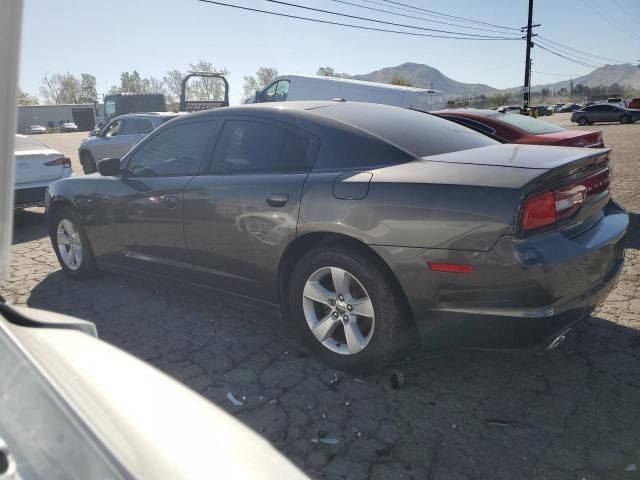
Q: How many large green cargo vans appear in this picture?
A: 0